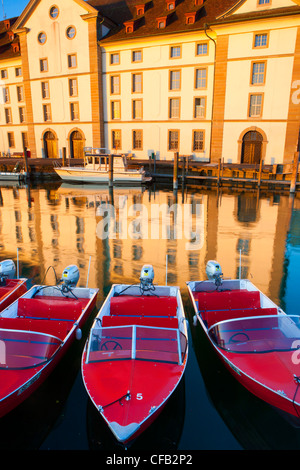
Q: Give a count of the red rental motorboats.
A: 4